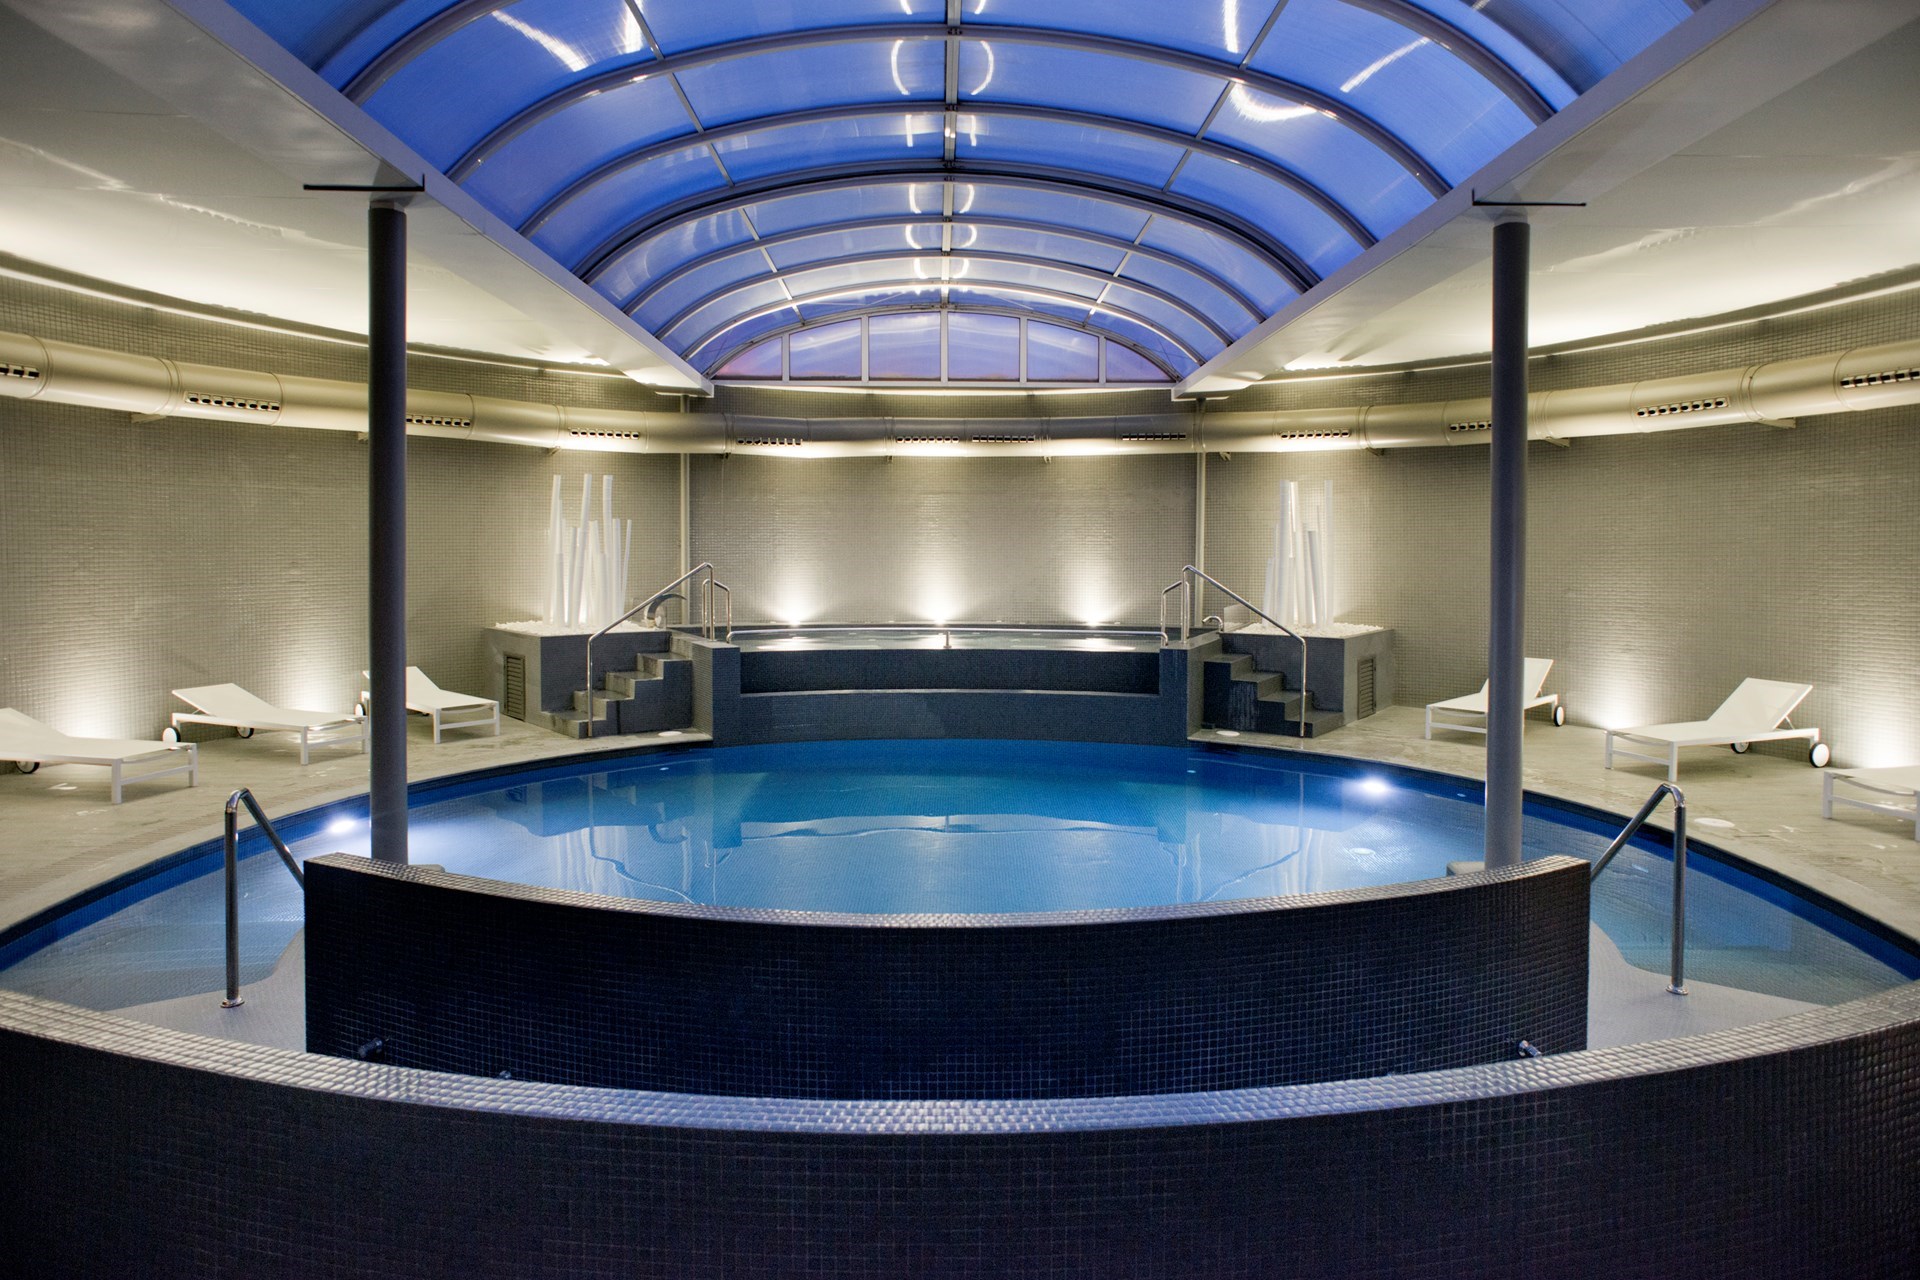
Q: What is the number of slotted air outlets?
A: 12